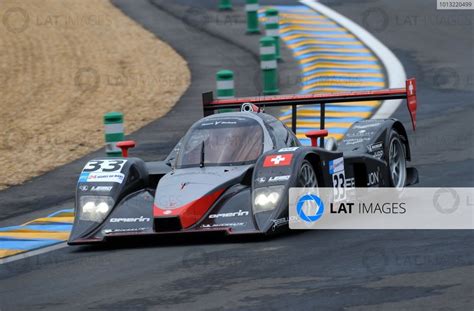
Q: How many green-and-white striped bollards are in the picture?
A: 6